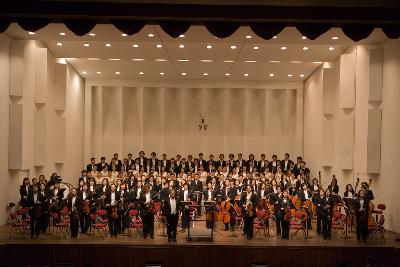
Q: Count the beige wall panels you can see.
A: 12